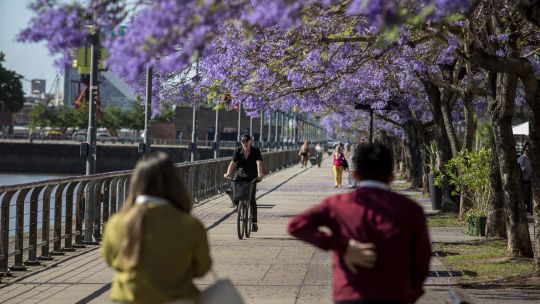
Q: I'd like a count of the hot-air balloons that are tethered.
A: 0